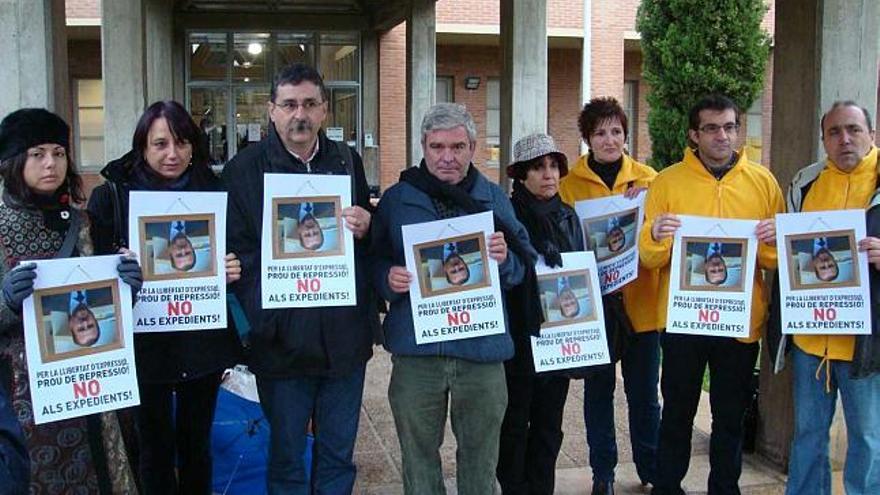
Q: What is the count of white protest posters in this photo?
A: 8